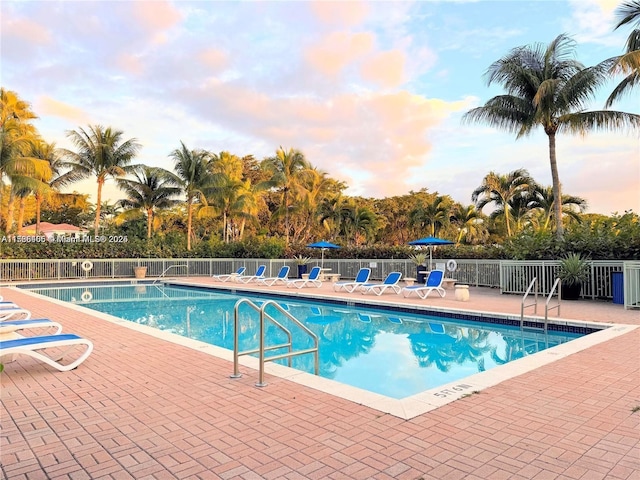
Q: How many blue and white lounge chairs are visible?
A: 11